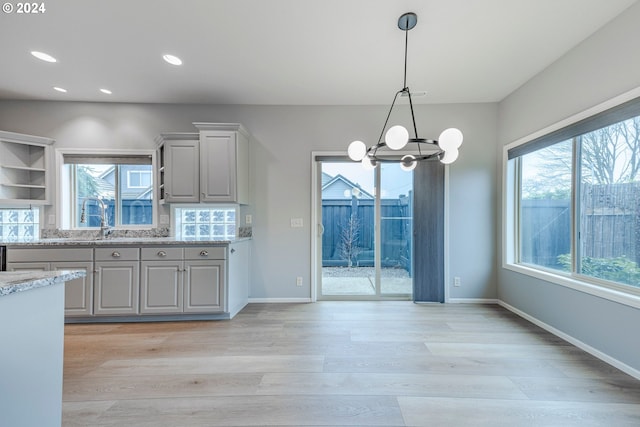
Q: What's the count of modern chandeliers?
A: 1